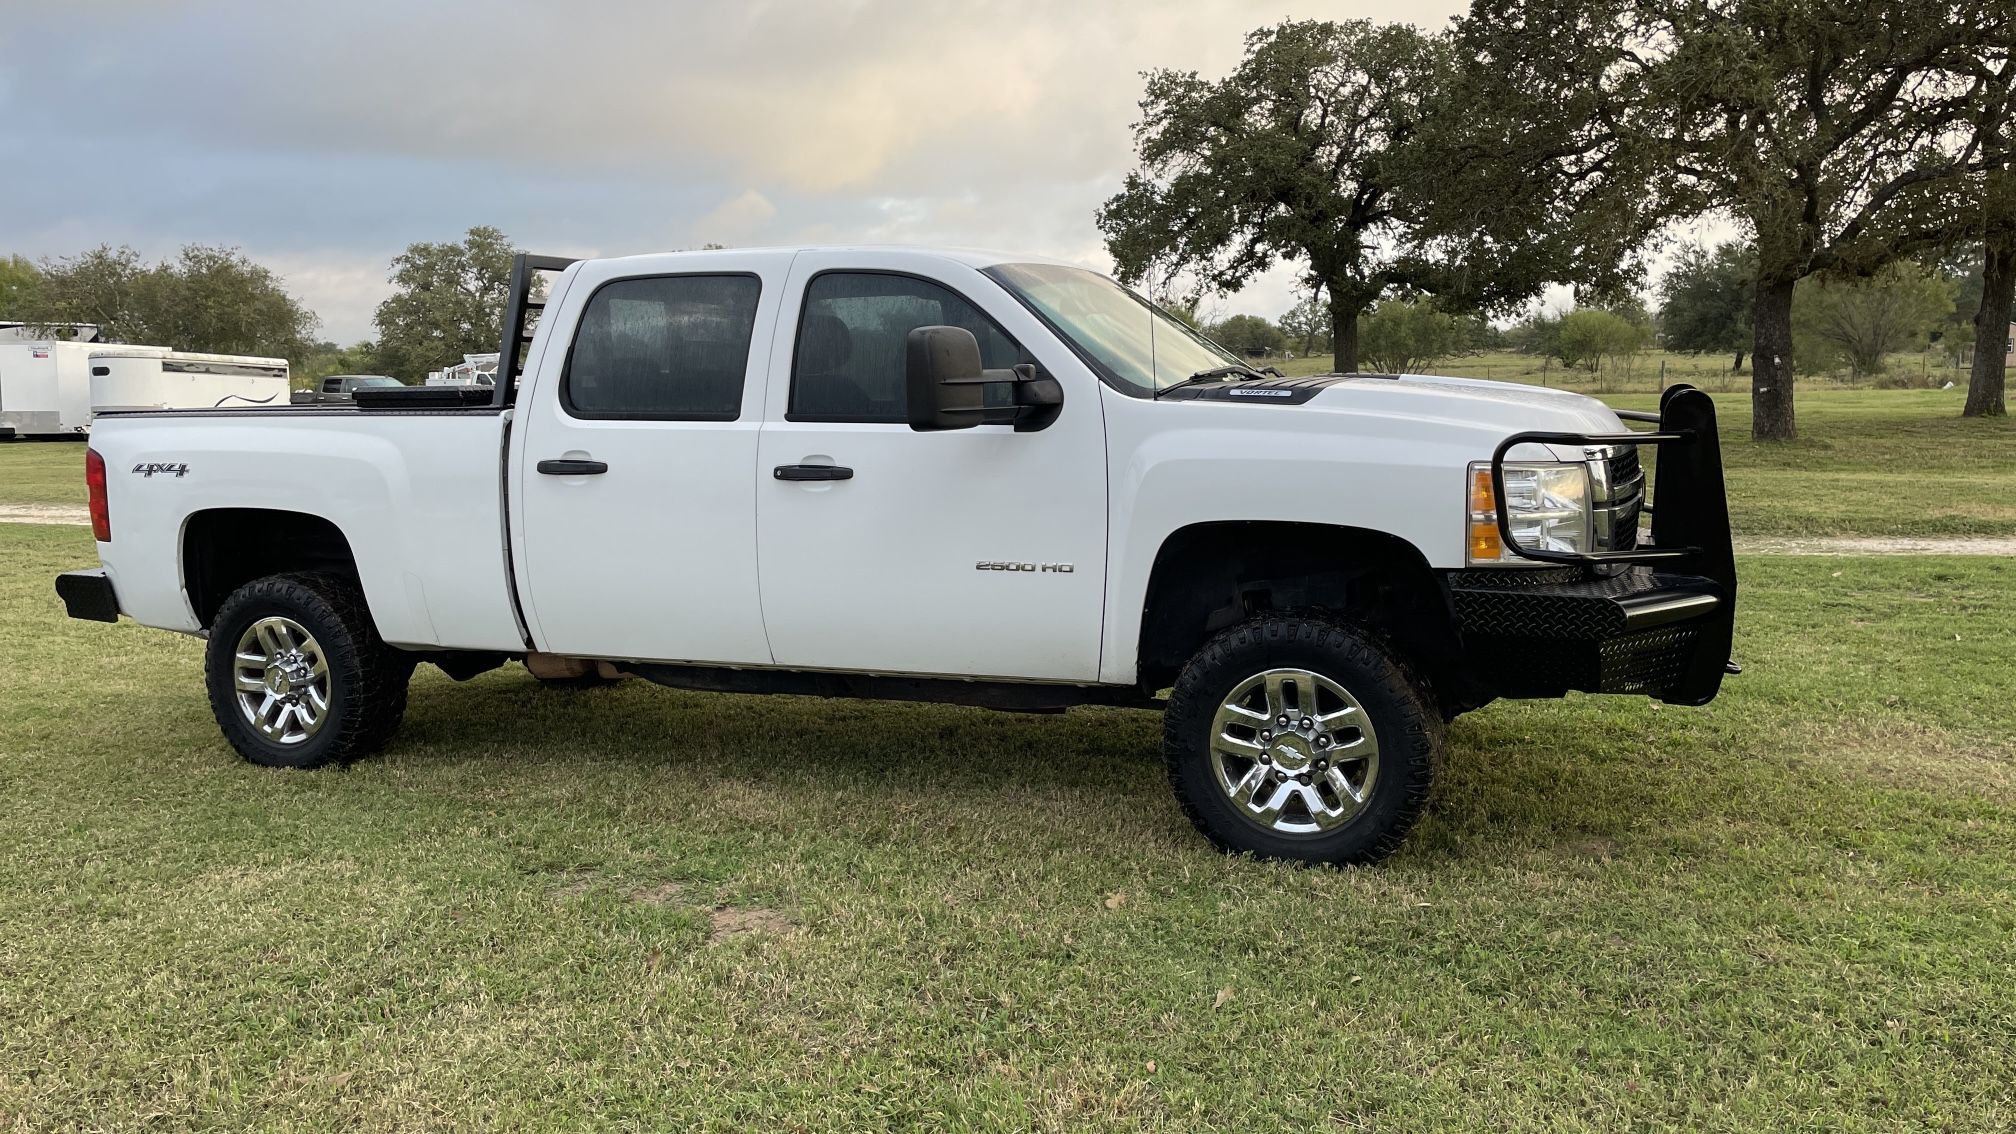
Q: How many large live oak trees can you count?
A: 3